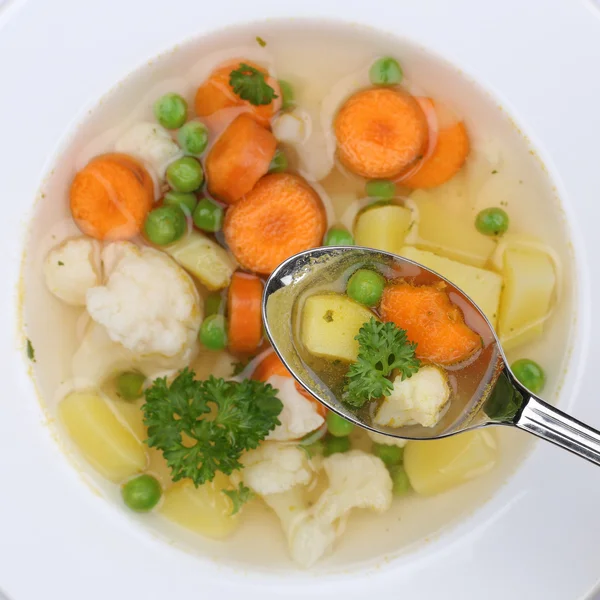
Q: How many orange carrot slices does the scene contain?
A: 9